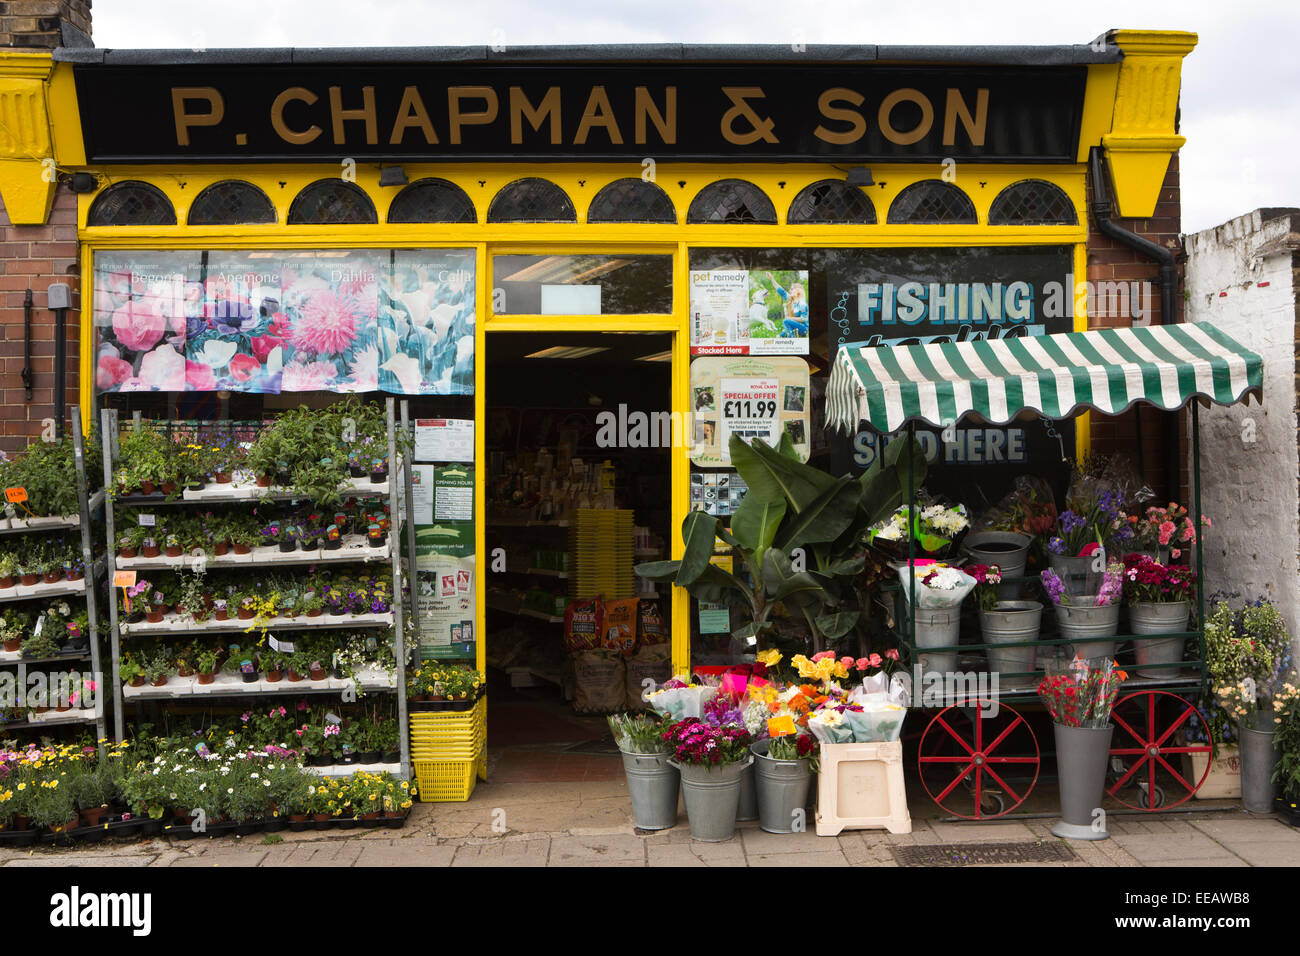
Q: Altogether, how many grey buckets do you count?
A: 14